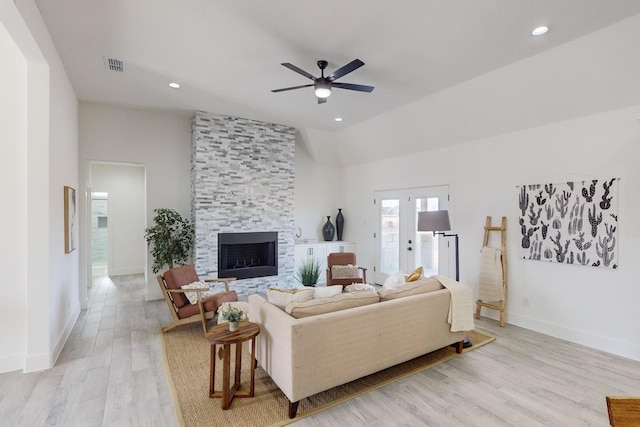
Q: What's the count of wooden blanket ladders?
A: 1